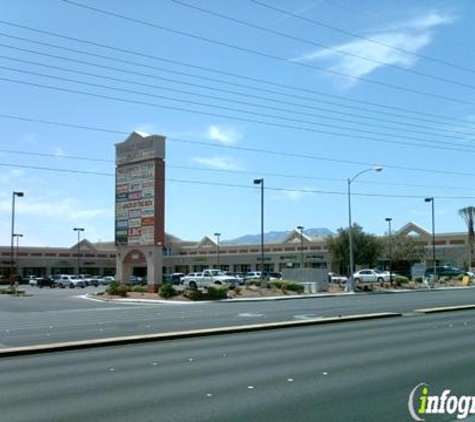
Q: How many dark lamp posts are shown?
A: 8